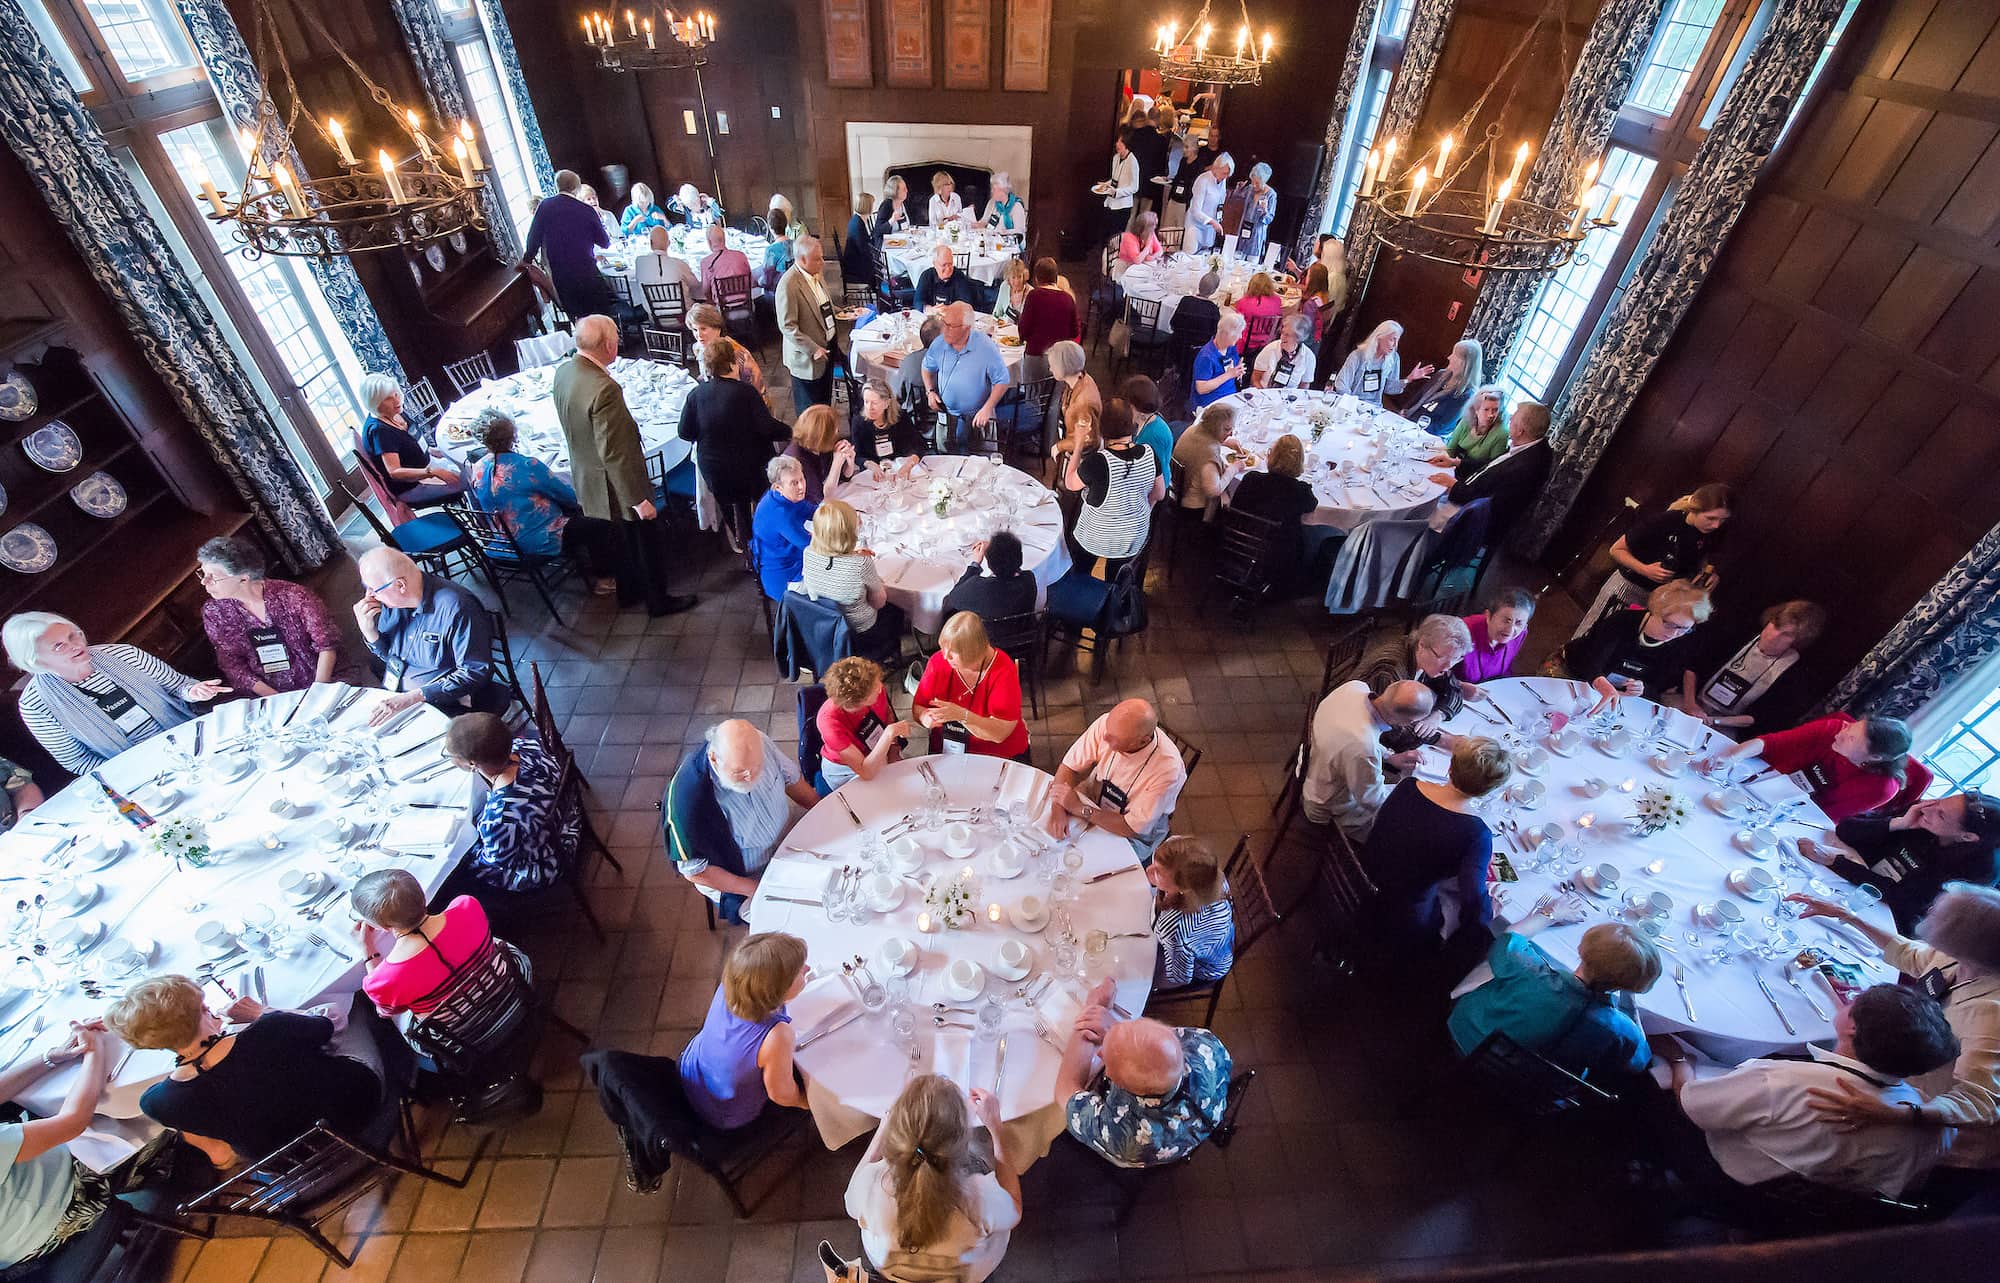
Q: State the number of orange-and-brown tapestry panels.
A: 4